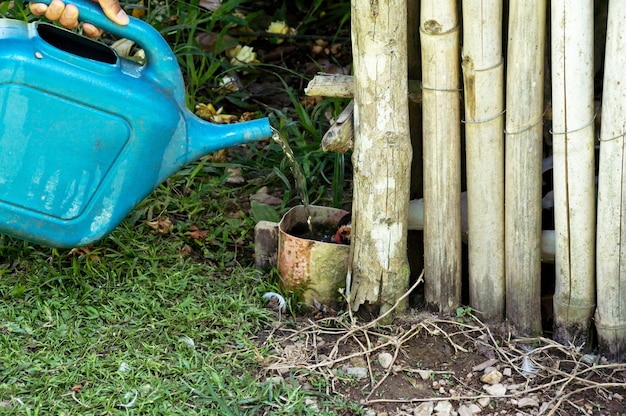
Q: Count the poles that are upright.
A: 6